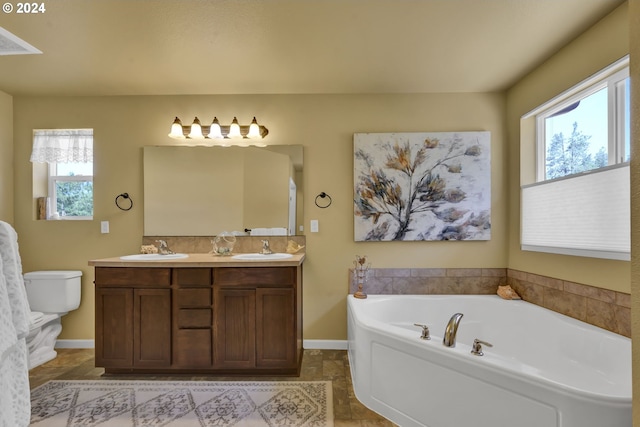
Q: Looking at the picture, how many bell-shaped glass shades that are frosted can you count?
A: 5